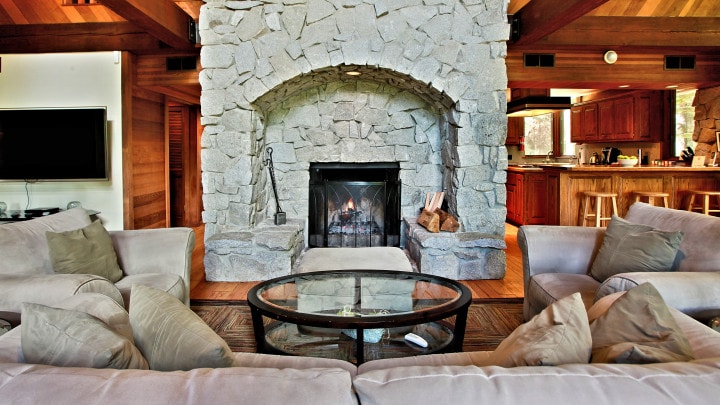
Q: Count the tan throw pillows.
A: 6